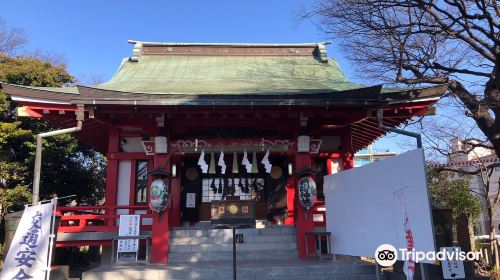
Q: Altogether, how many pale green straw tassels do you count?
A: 3